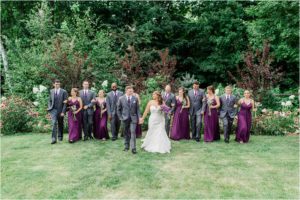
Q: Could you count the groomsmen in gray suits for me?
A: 6